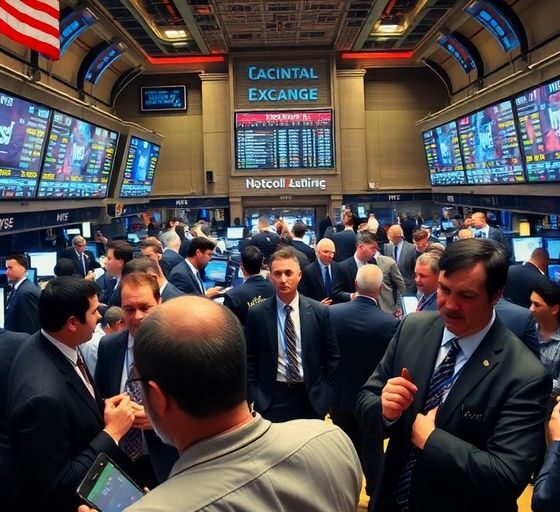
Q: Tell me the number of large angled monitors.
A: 6